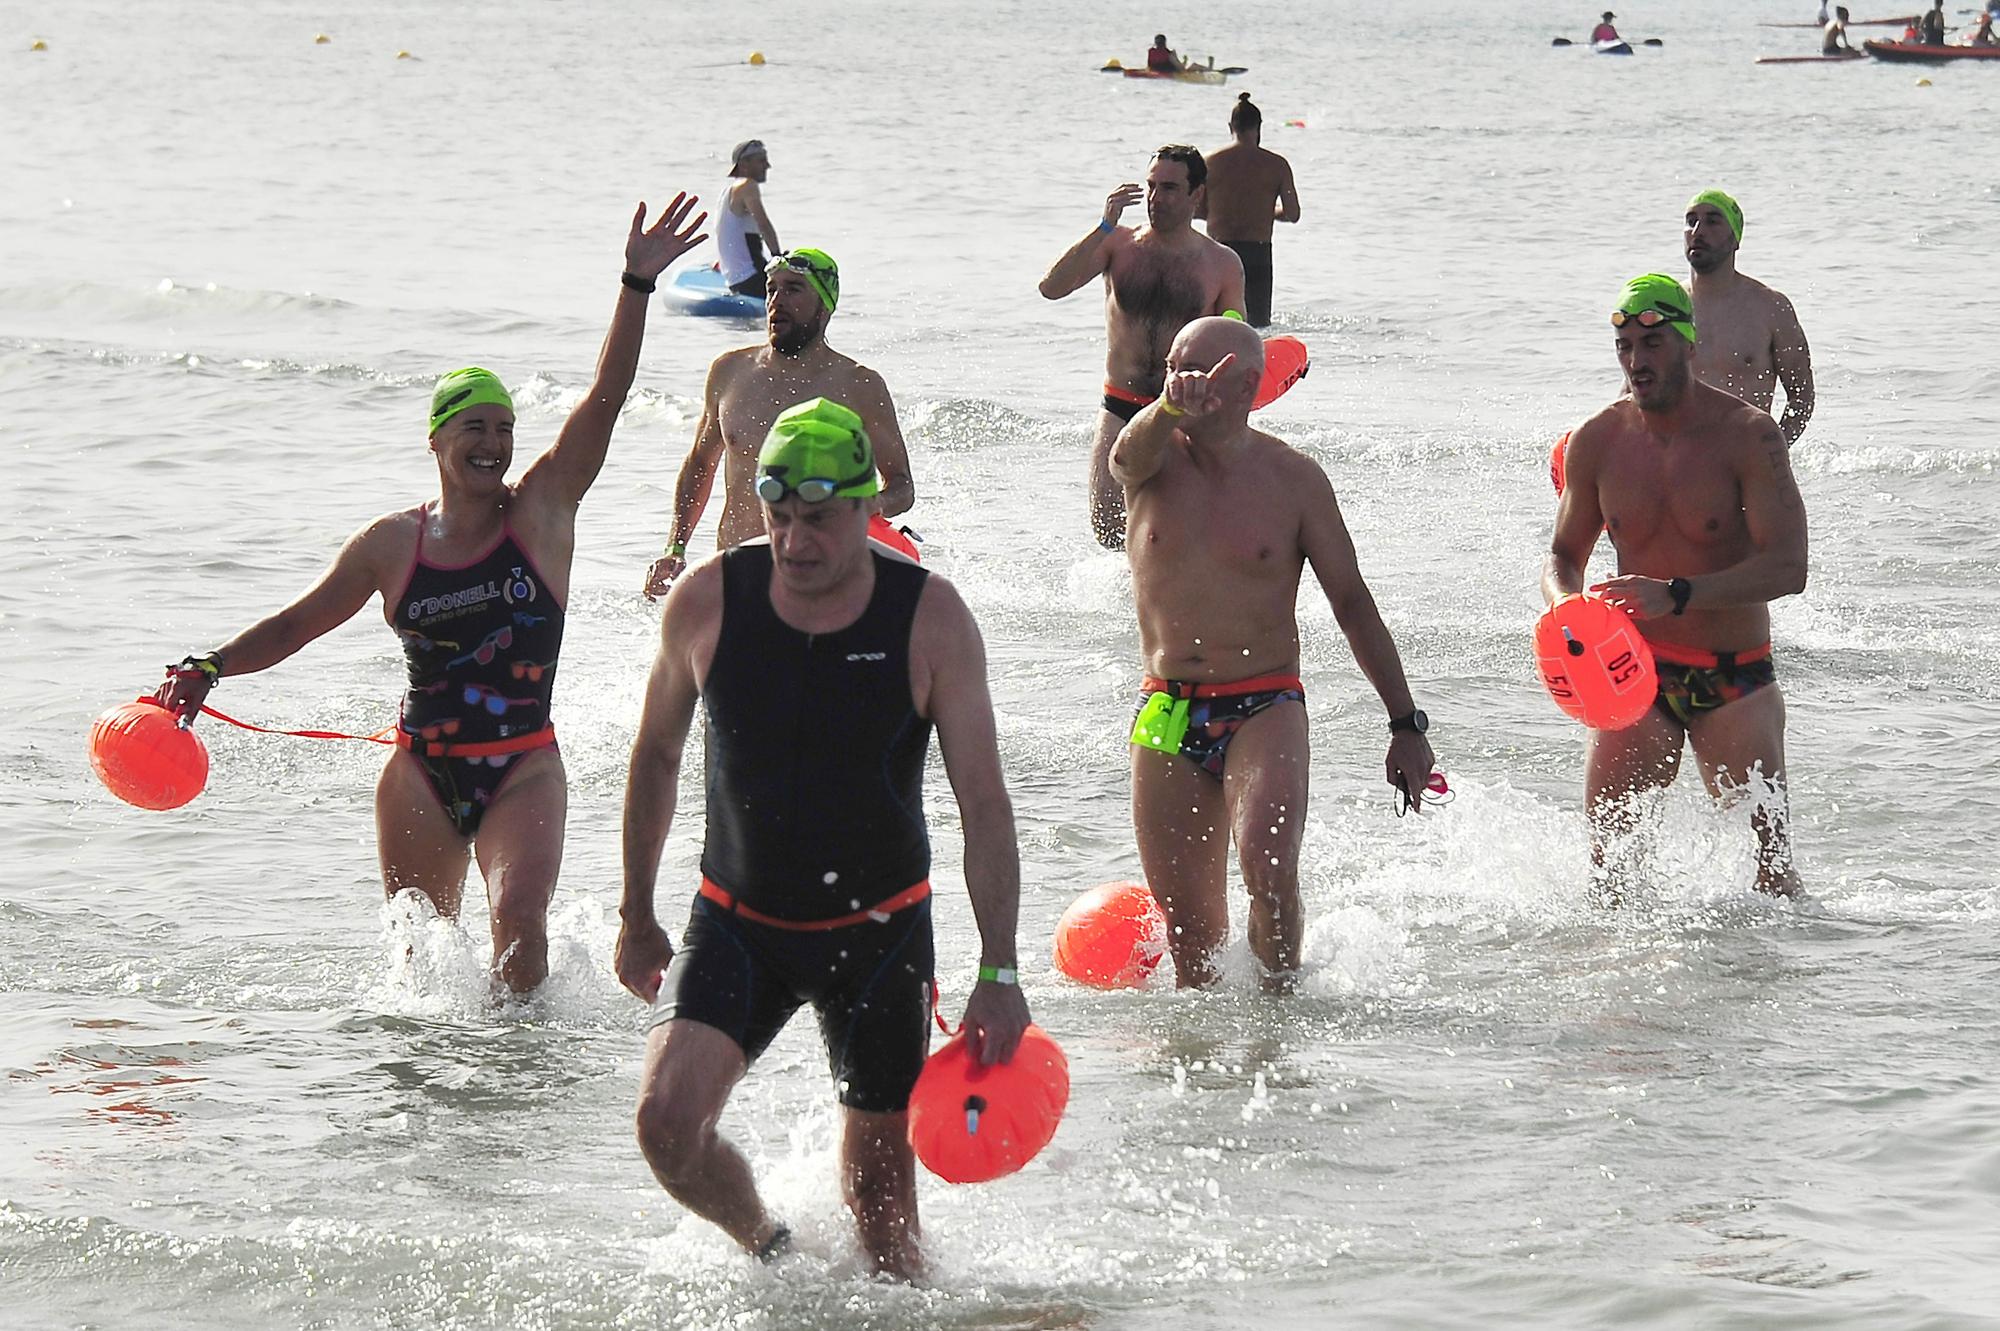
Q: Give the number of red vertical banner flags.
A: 0